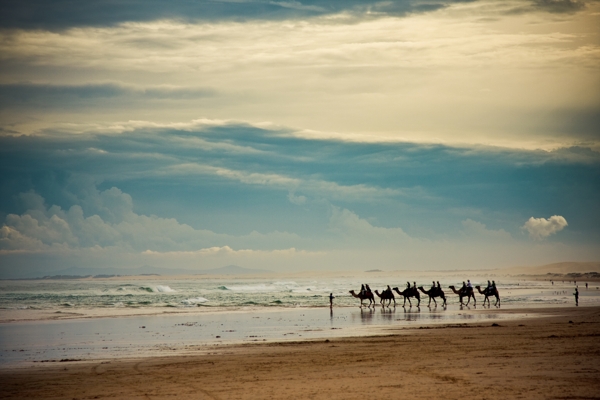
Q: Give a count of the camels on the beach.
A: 6